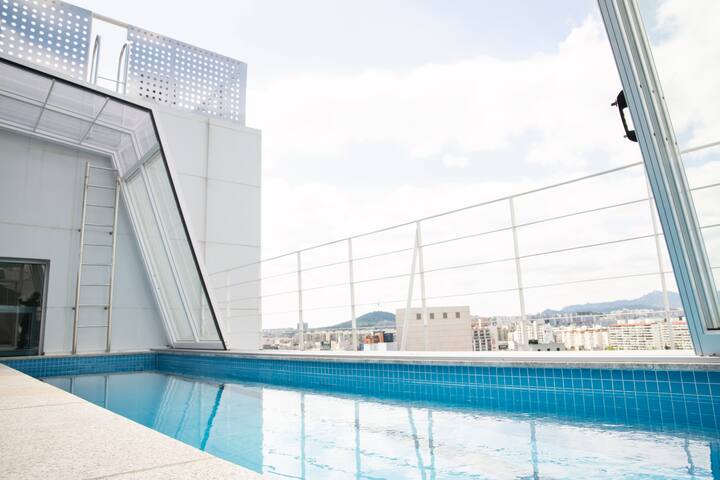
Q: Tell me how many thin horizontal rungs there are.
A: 9